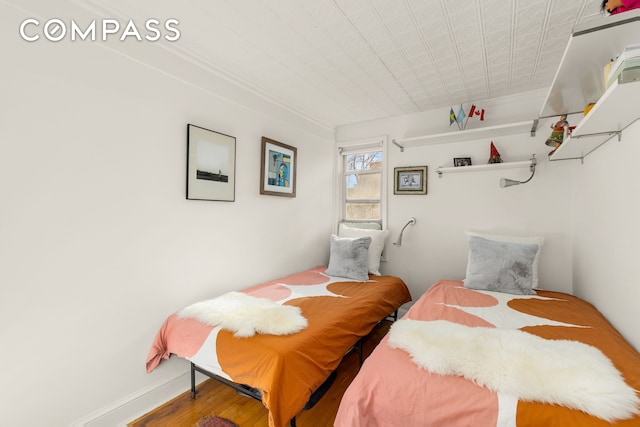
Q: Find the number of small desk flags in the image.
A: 3